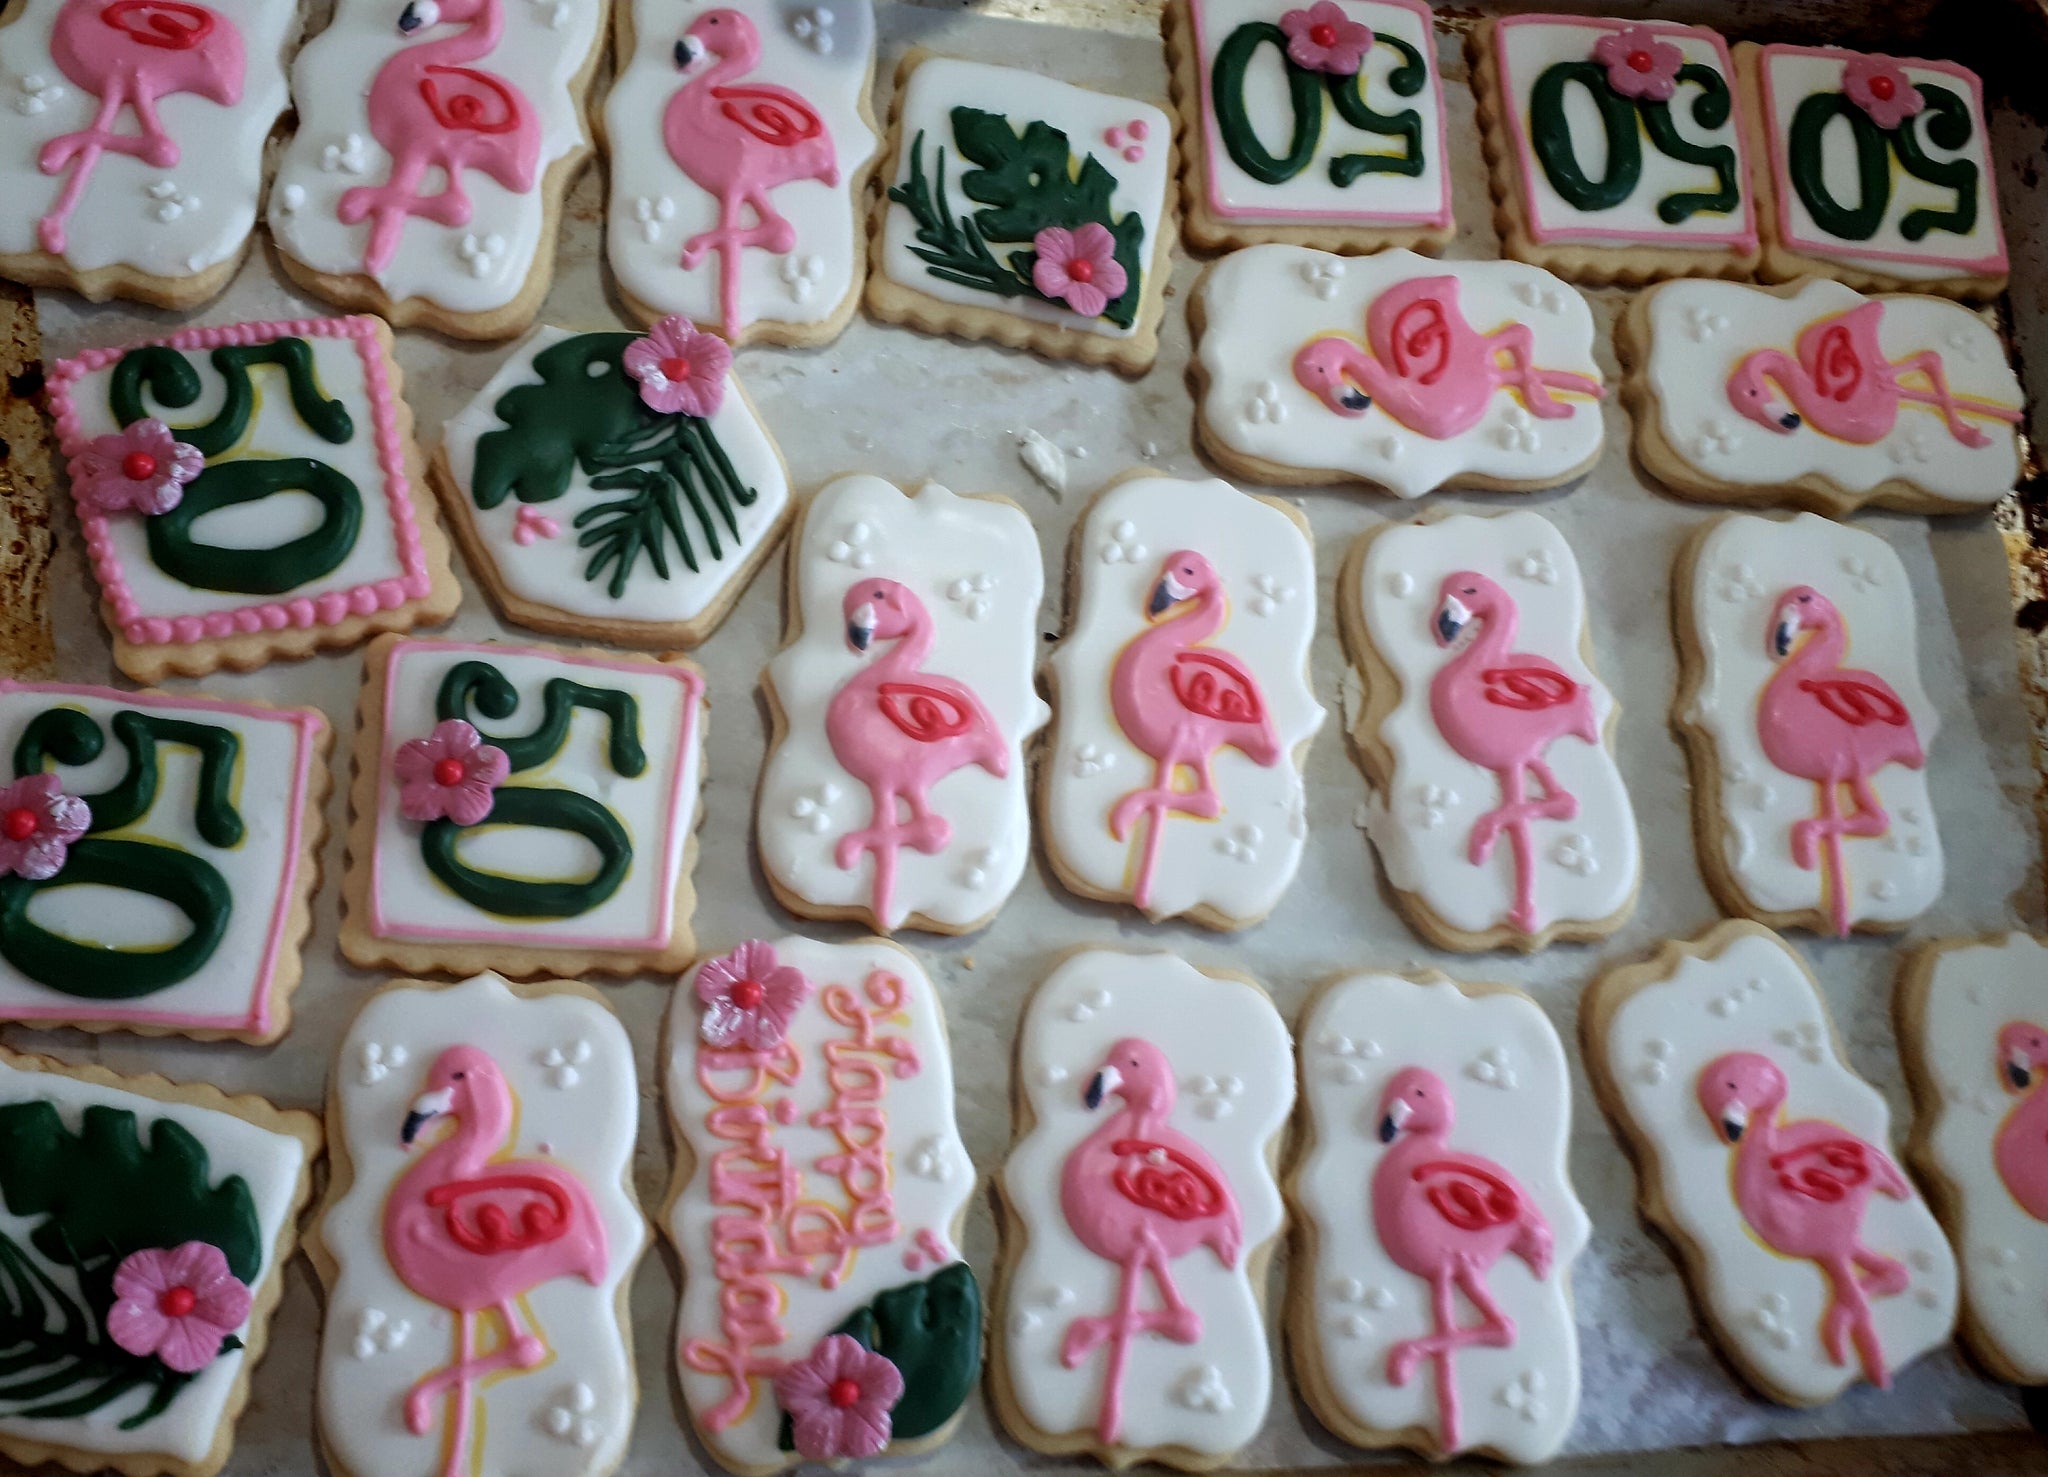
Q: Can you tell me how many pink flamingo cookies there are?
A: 14